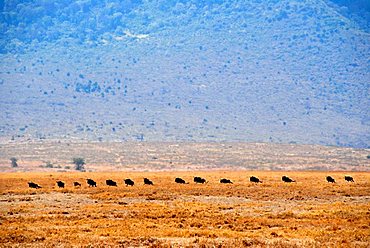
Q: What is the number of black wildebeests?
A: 14